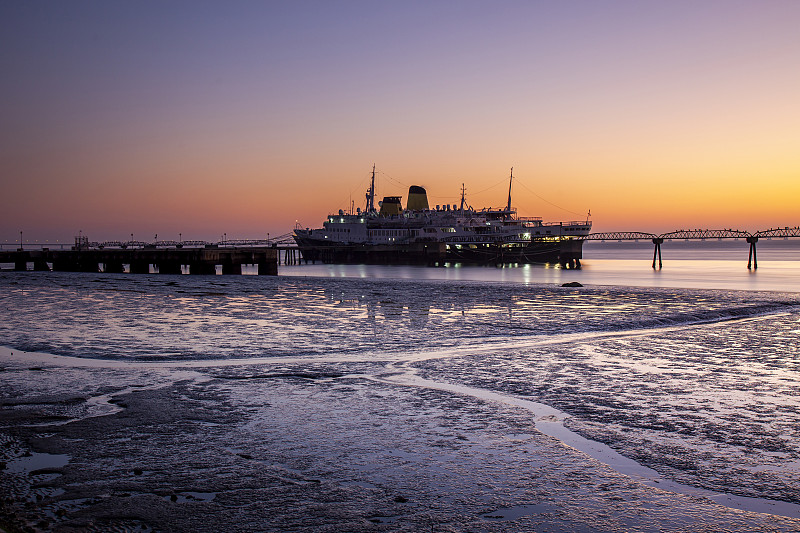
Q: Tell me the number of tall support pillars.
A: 2